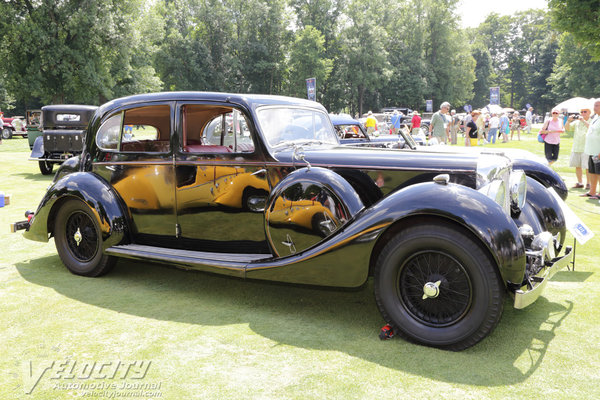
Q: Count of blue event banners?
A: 3